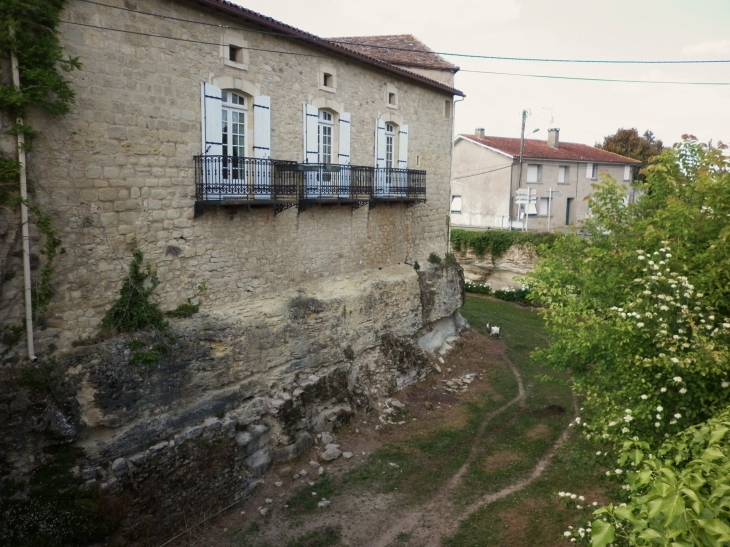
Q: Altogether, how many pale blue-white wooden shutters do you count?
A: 6